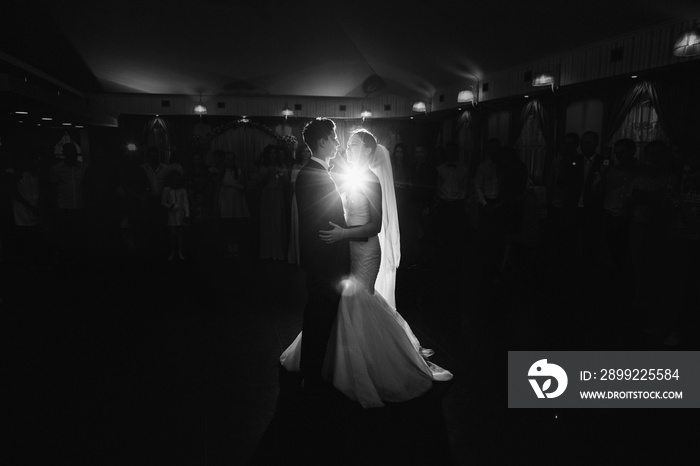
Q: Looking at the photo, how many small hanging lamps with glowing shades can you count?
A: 7